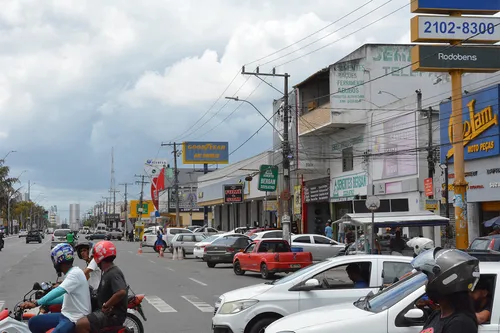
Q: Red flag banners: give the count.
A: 2